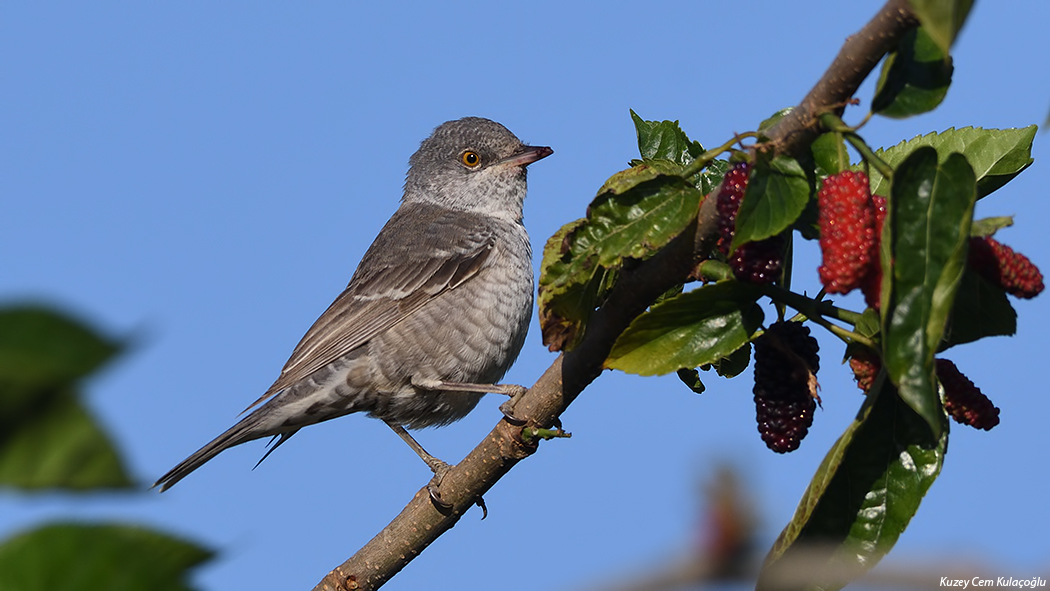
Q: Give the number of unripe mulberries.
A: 5